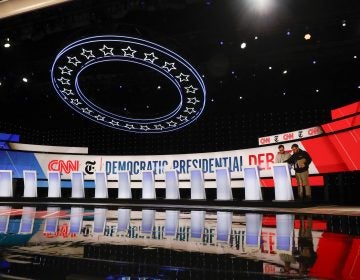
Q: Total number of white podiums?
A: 12